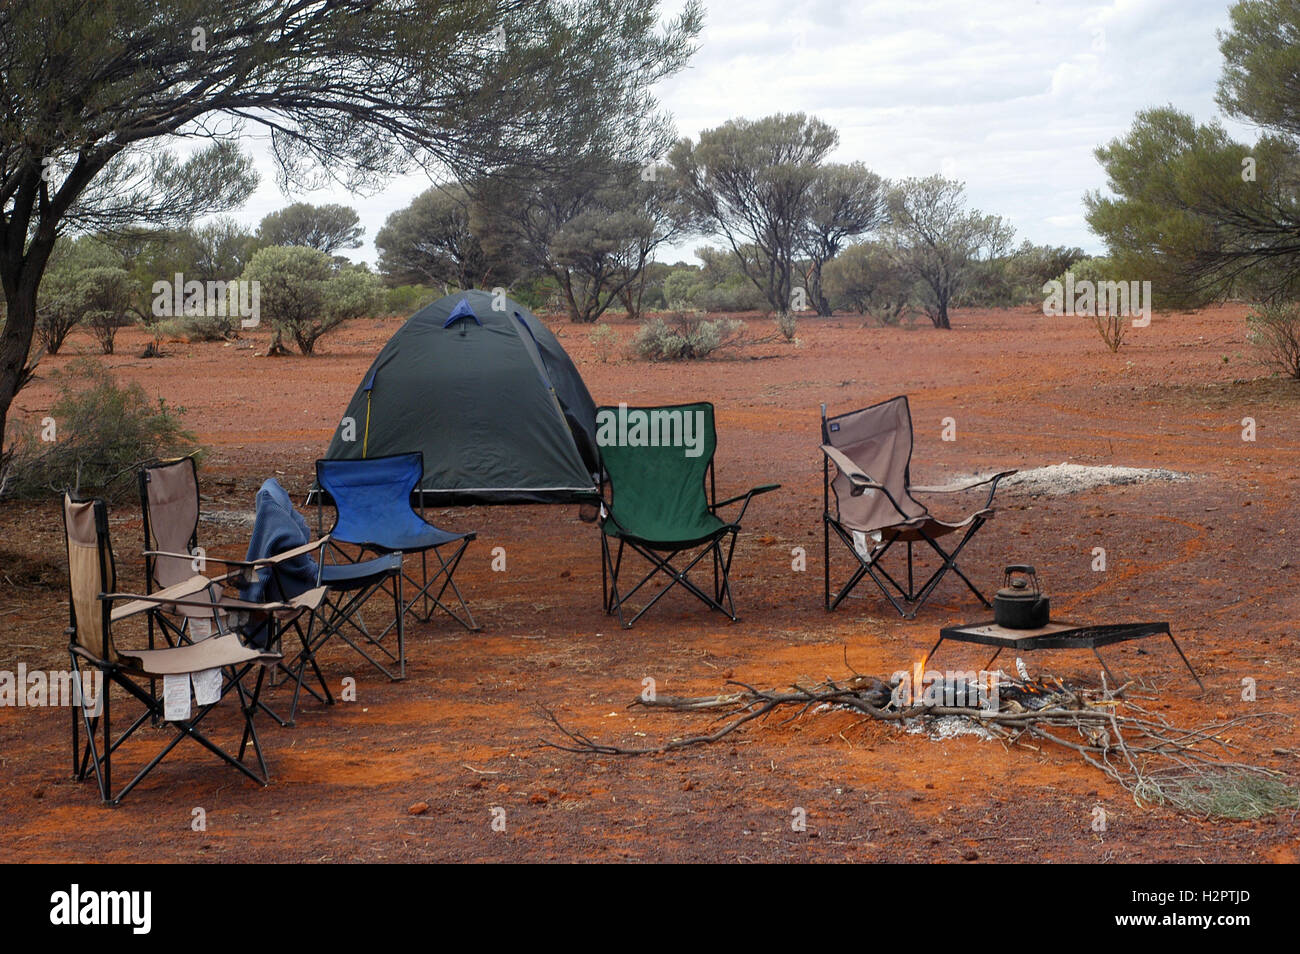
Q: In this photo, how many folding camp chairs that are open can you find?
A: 6